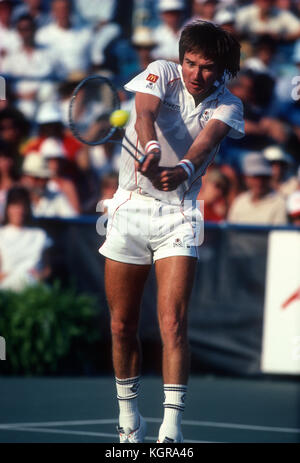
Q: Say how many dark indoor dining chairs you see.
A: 0